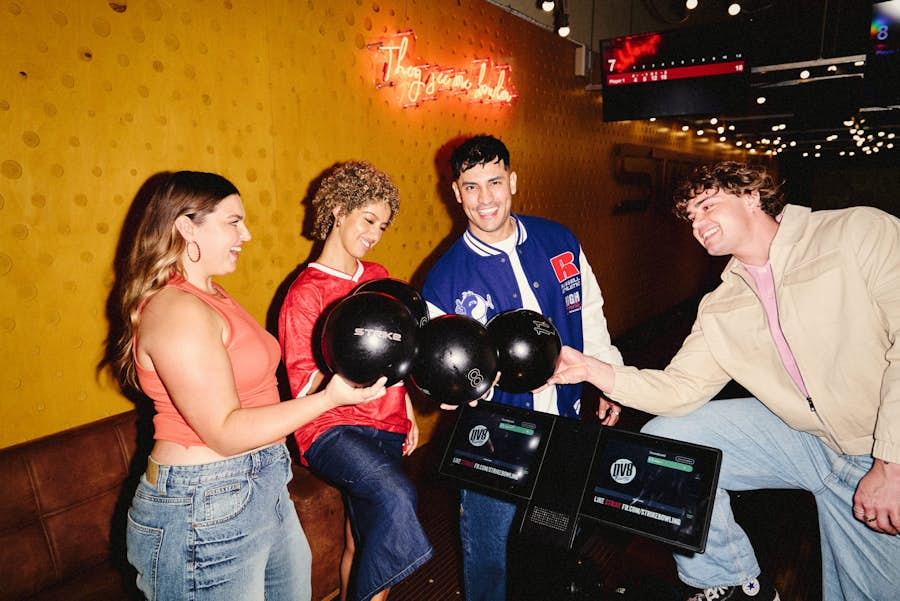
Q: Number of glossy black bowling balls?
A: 4